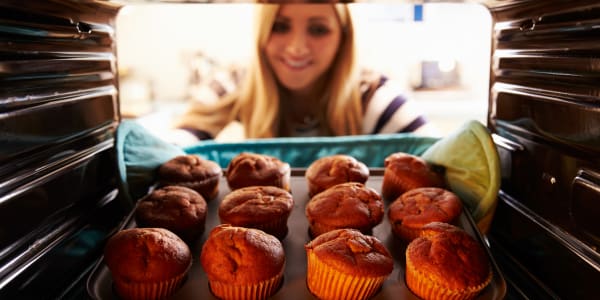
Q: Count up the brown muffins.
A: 12